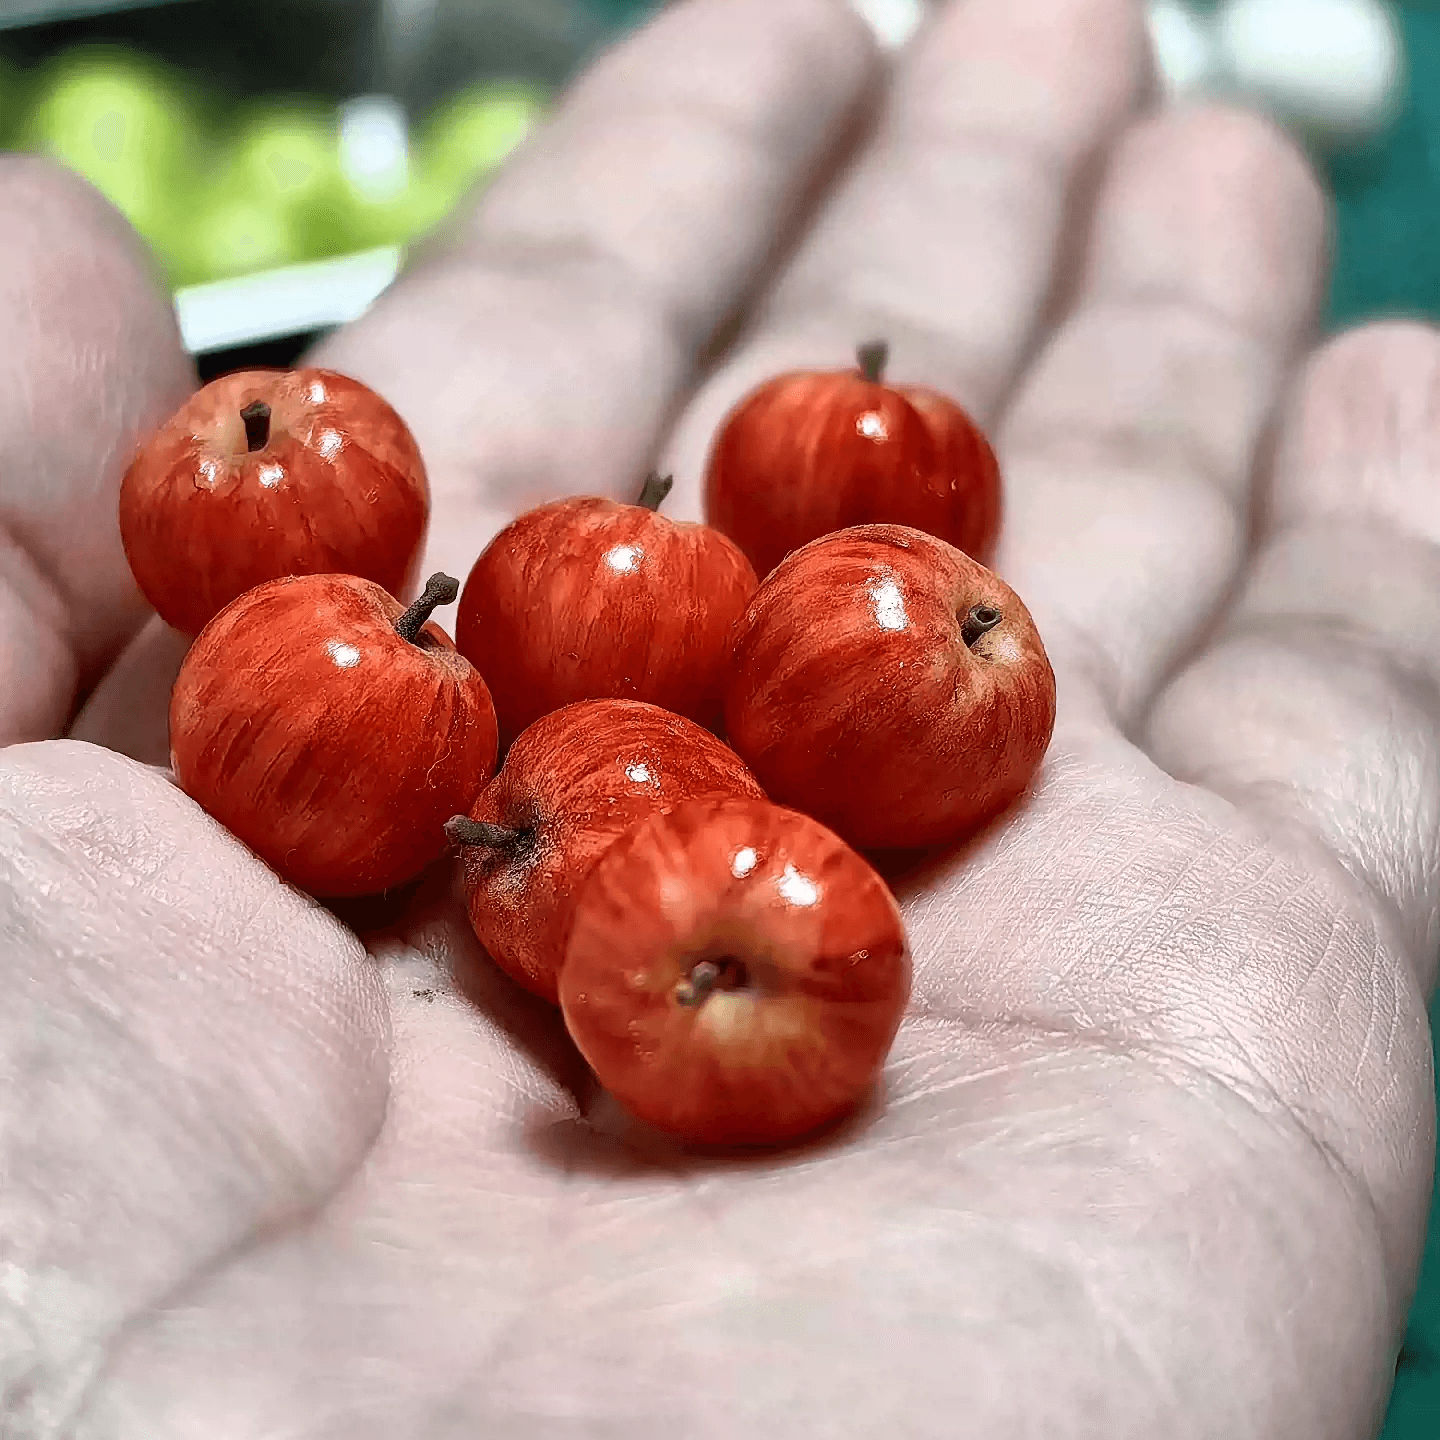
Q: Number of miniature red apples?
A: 7